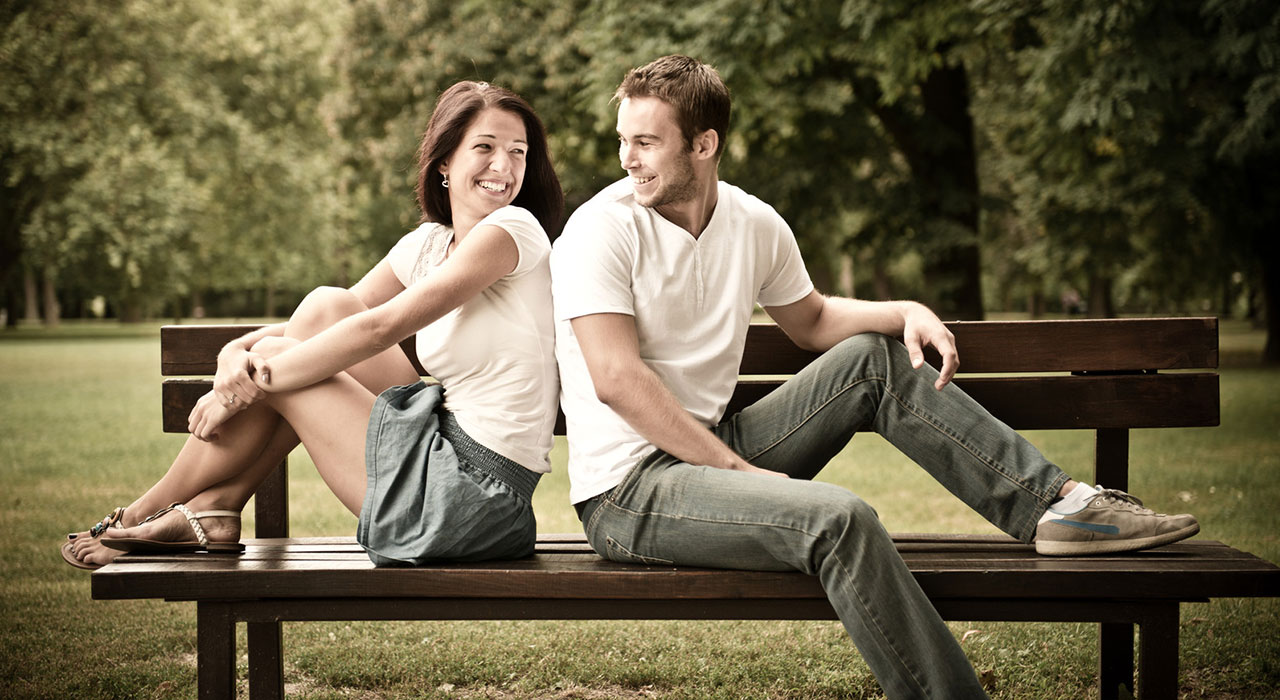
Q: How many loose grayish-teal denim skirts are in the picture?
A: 1